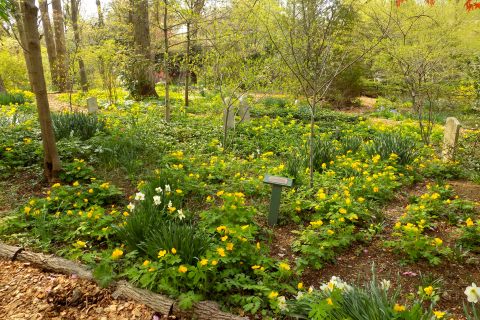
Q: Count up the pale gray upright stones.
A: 4